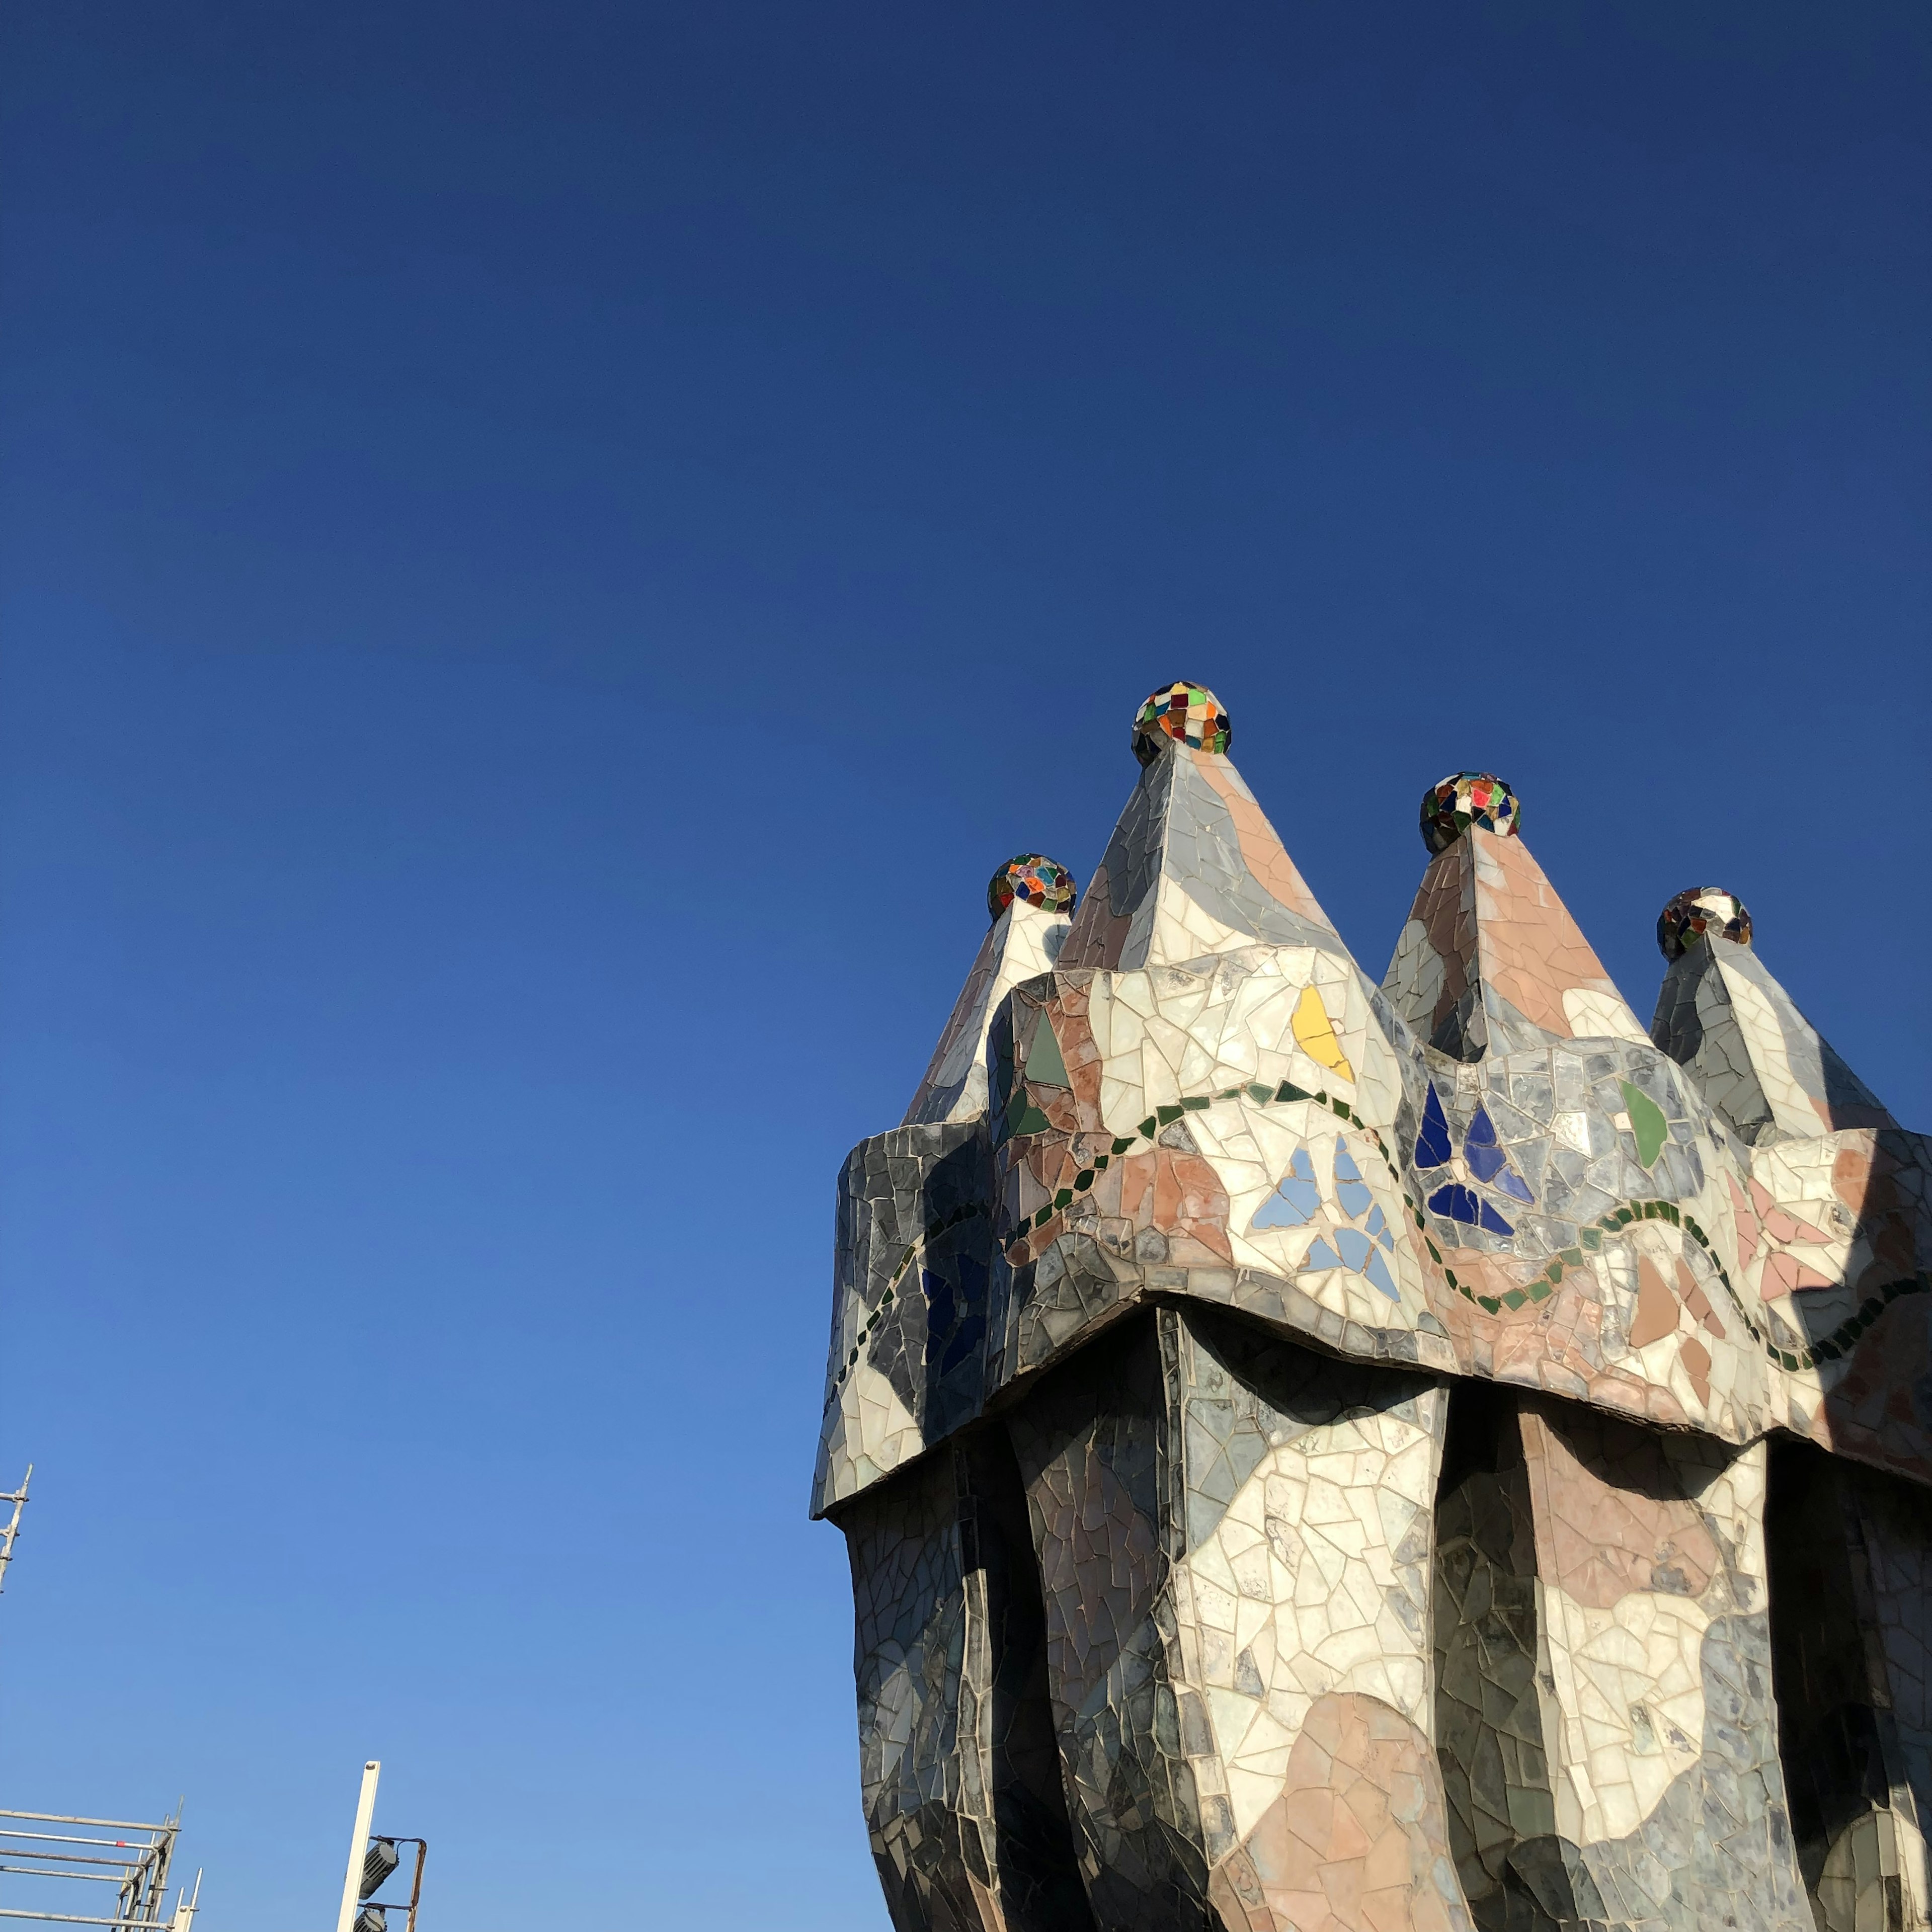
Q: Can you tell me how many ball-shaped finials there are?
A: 4